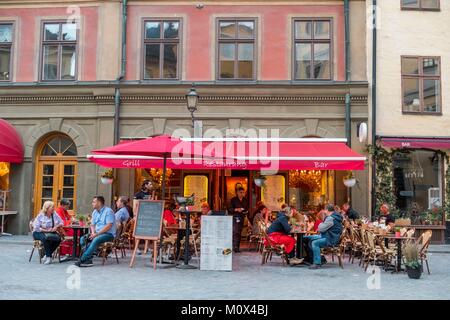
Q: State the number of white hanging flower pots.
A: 3